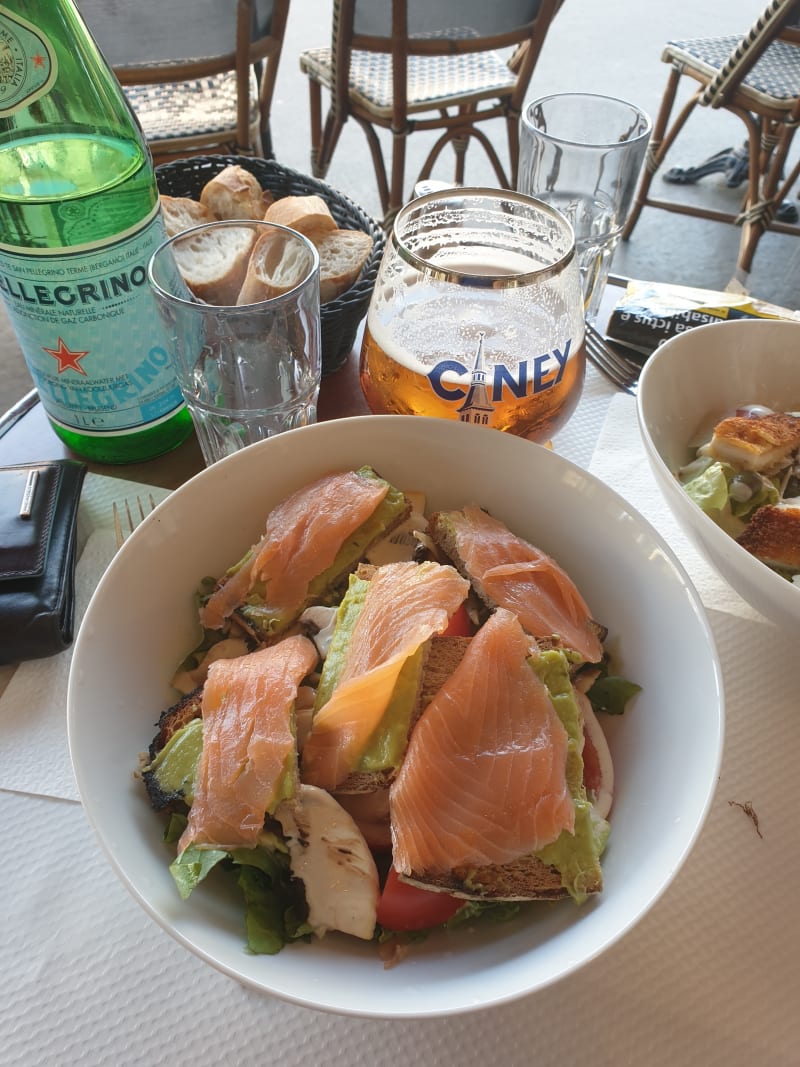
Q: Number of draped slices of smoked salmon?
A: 5